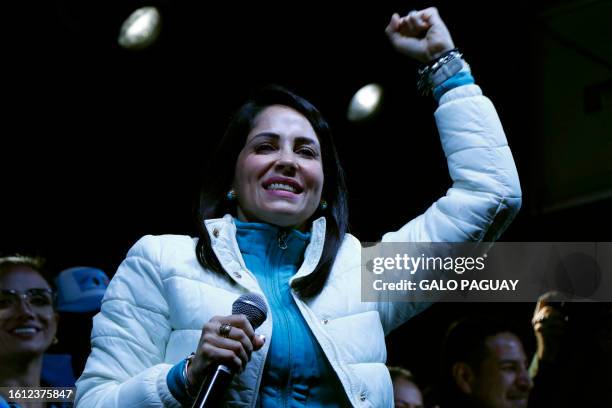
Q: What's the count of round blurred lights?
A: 2